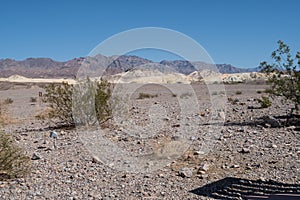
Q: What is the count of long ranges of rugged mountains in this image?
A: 1